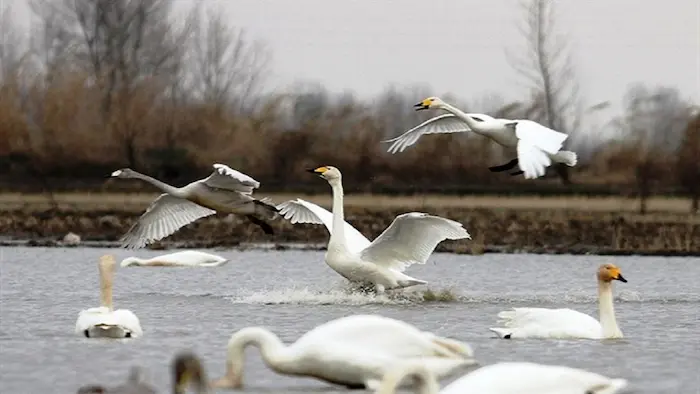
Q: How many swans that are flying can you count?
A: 2